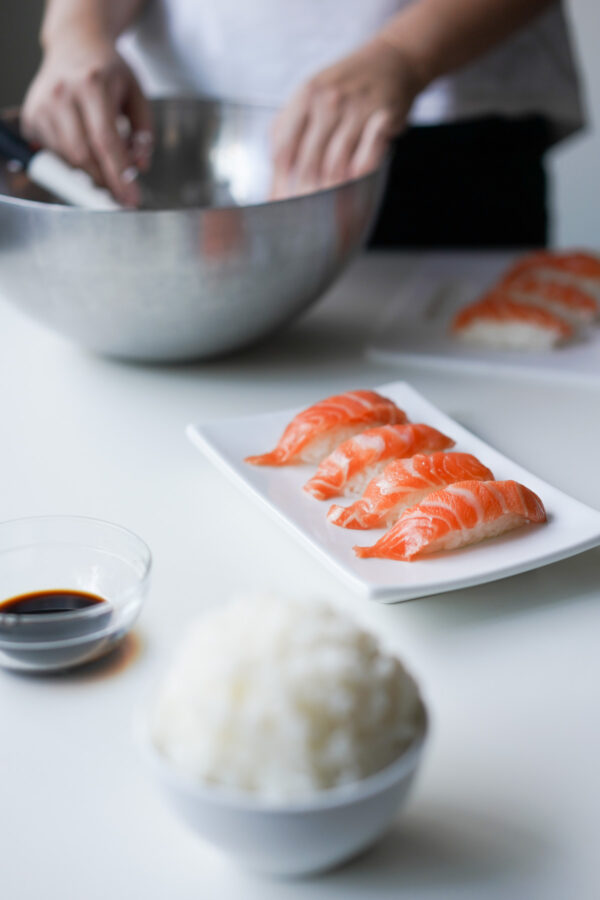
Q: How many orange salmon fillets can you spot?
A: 7